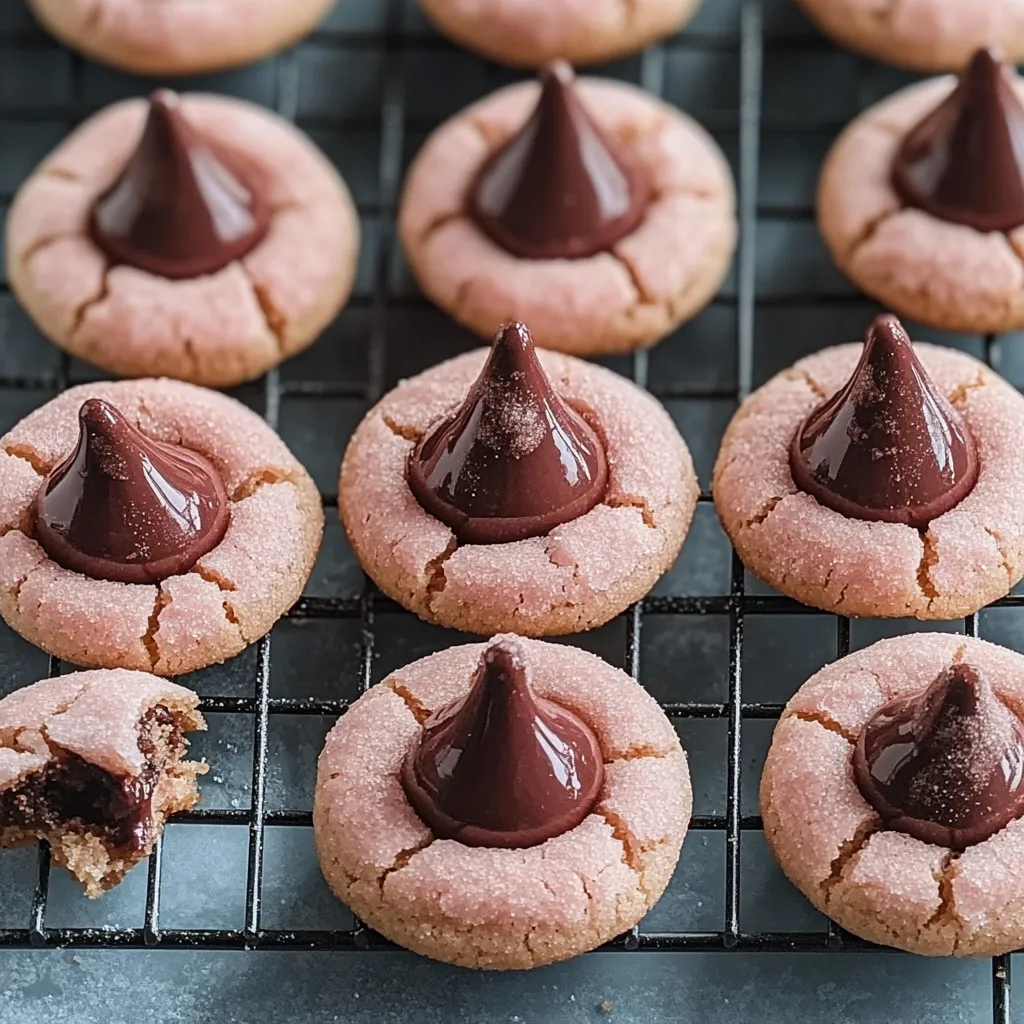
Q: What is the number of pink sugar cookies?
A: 12